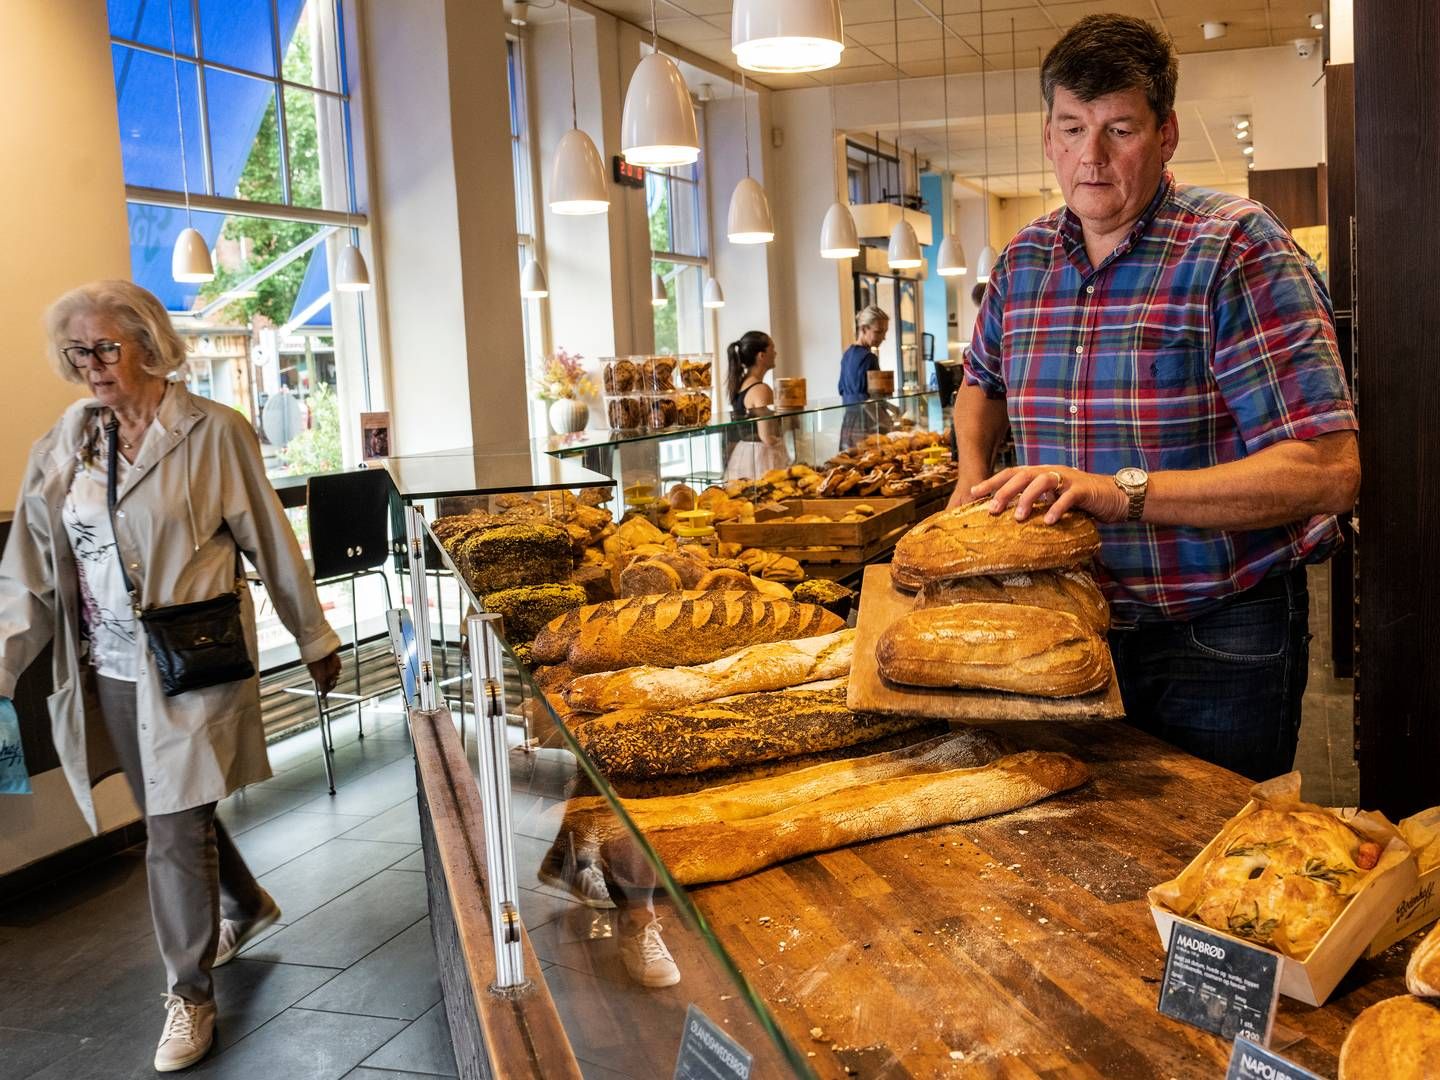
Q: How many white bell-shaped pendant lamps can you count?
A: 13